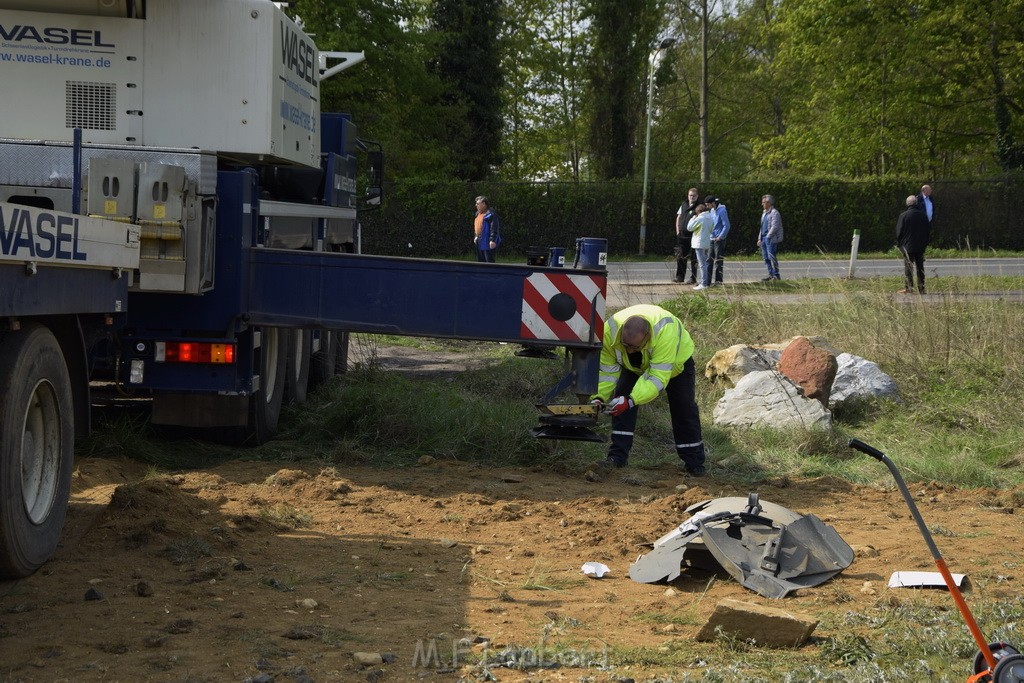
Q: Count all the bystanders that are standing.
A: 7